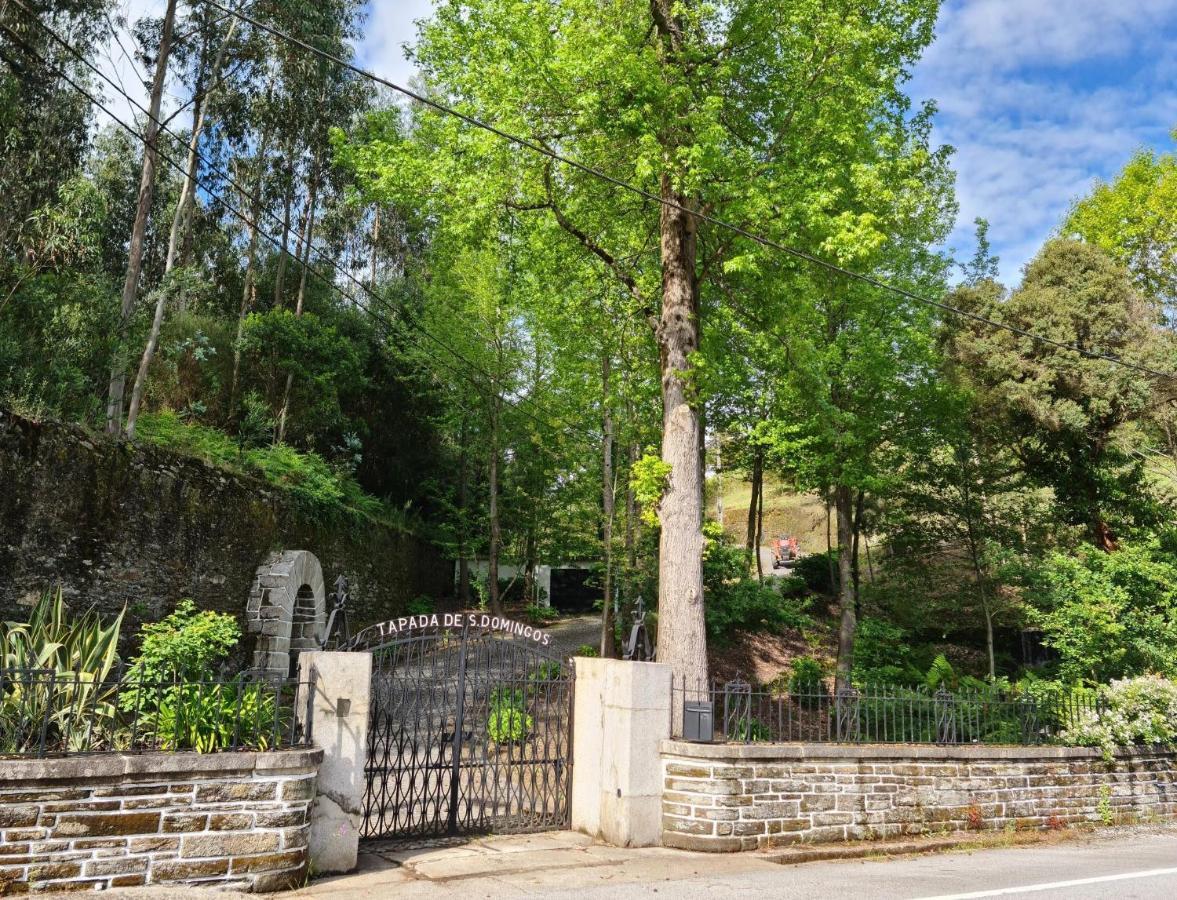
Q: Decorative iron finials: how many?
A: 2